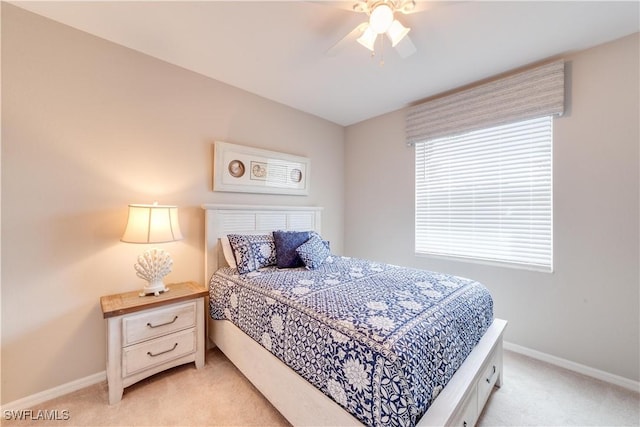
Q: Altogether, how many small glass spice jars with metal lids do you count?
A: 0